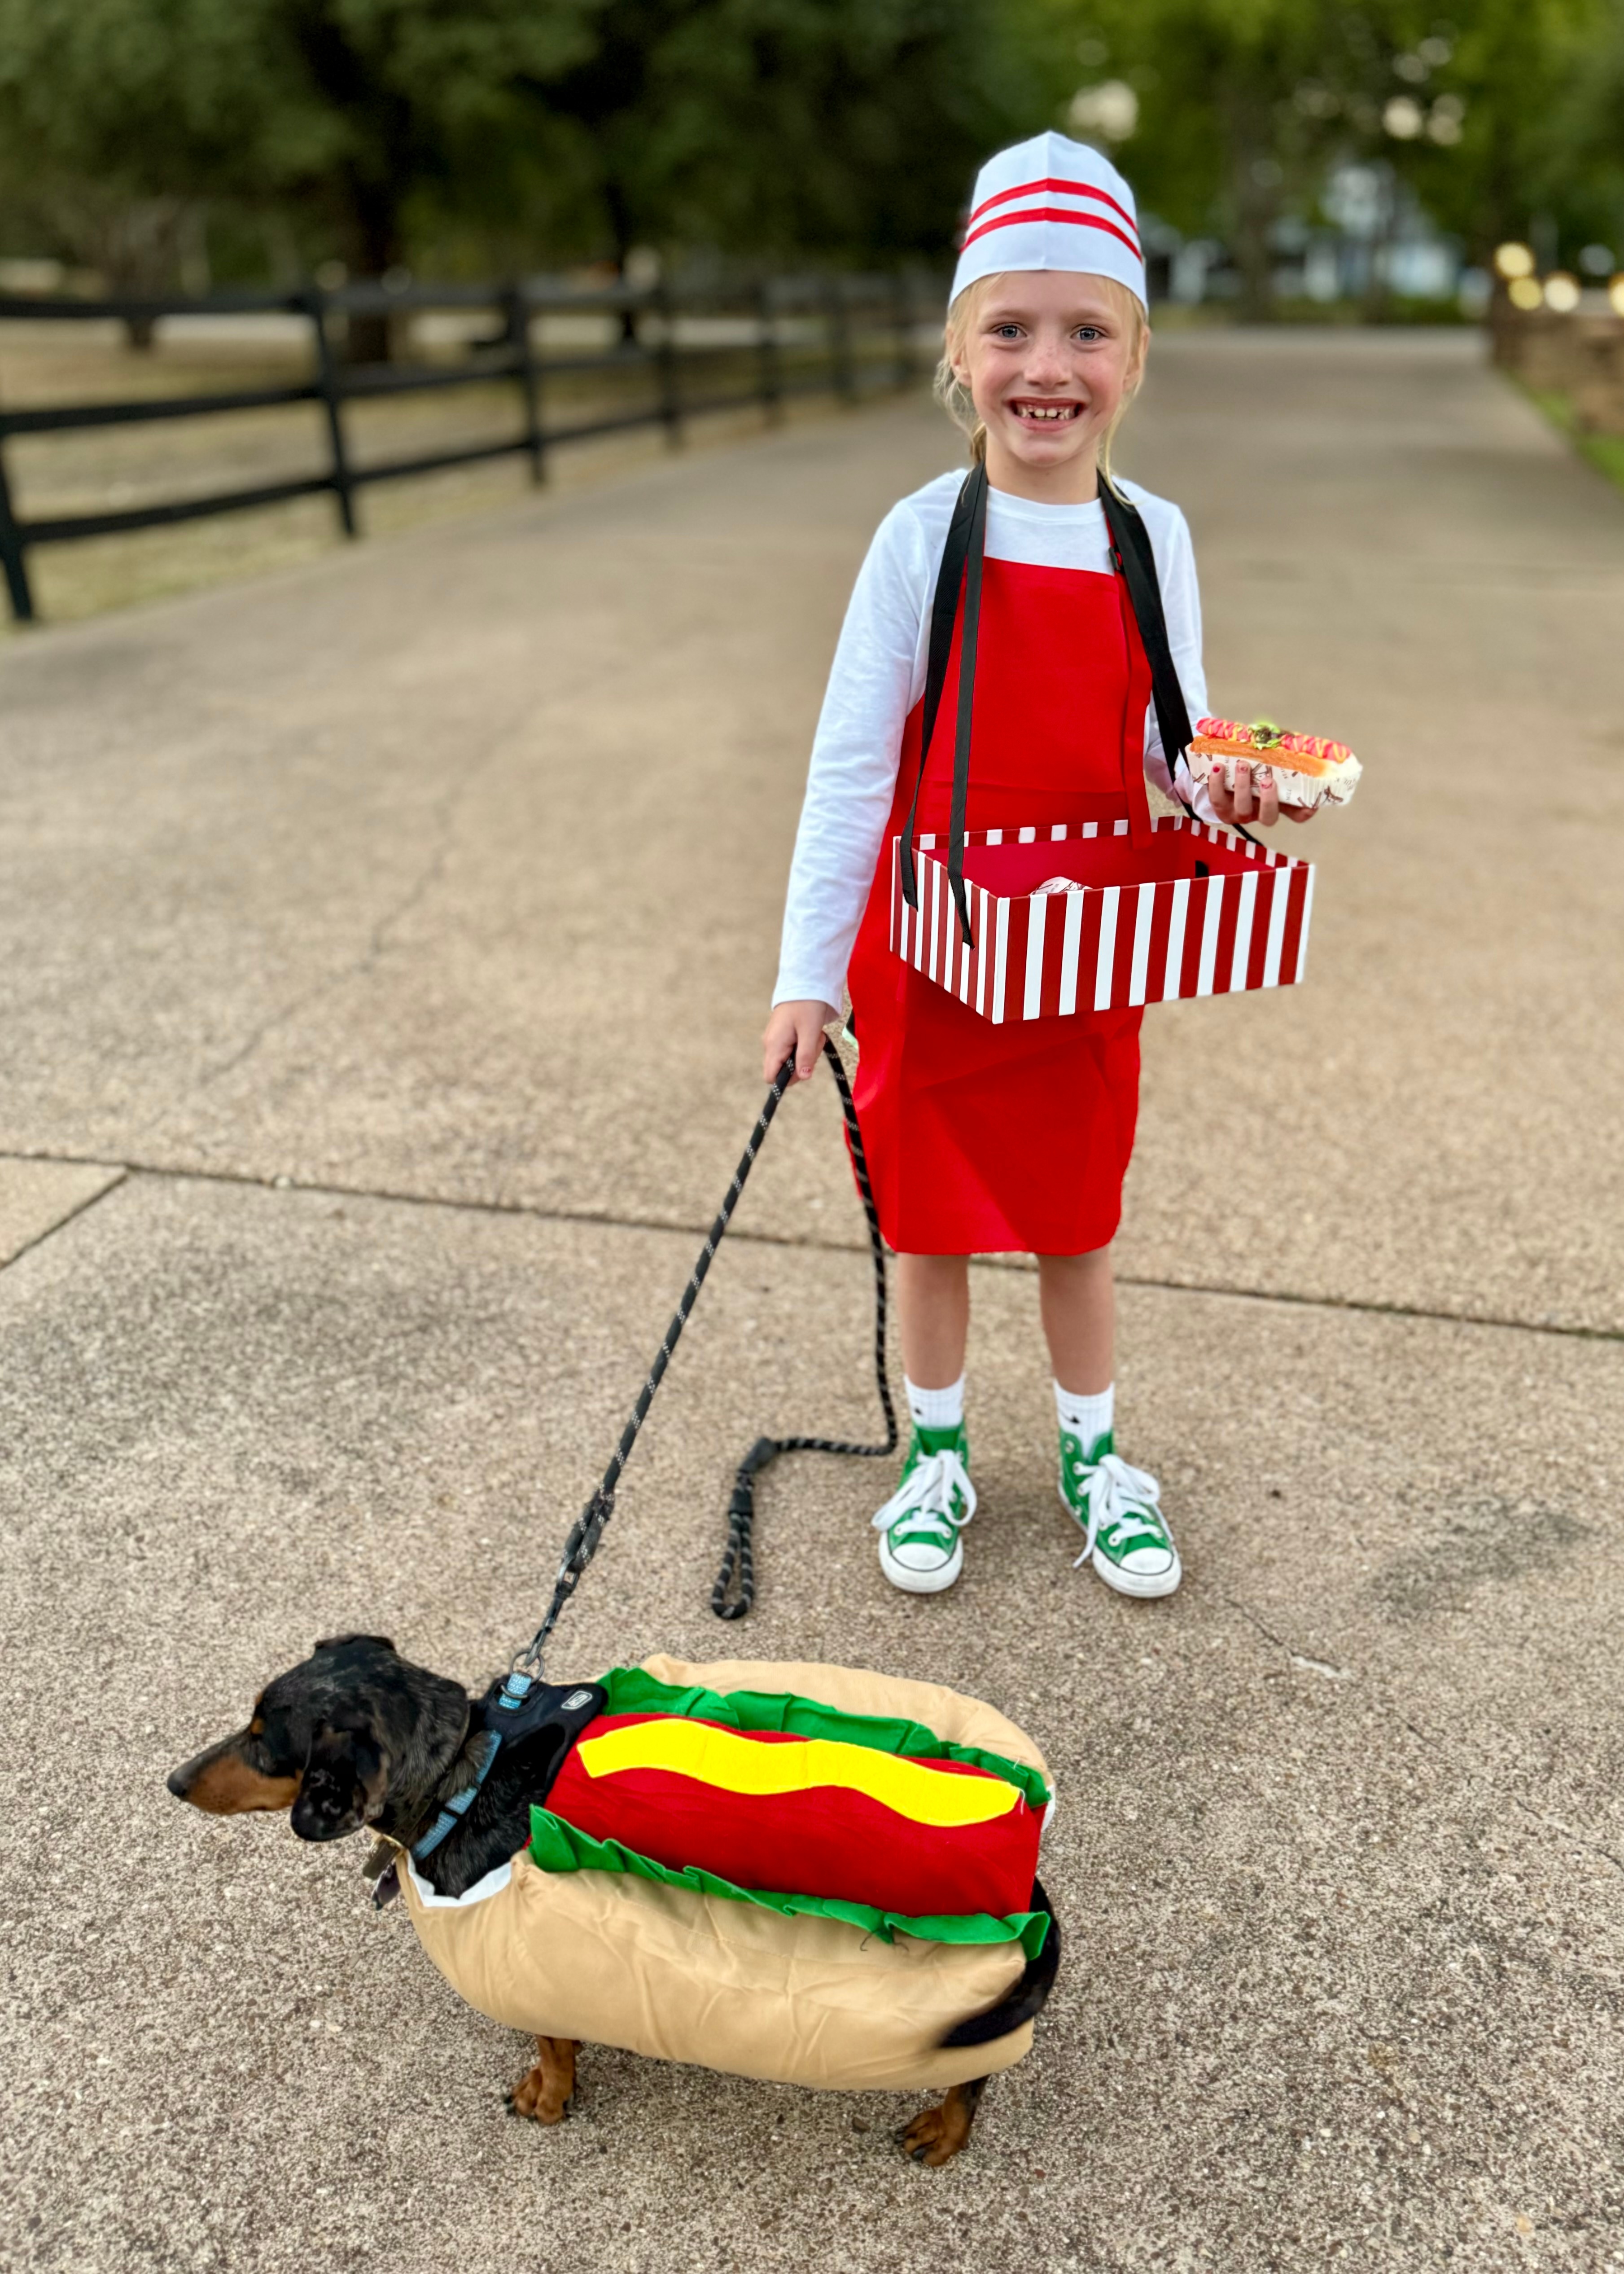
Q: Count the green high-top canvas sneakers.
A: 2